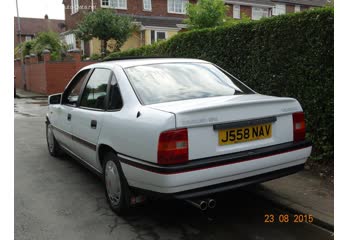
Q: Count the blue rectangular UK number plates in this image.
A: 0